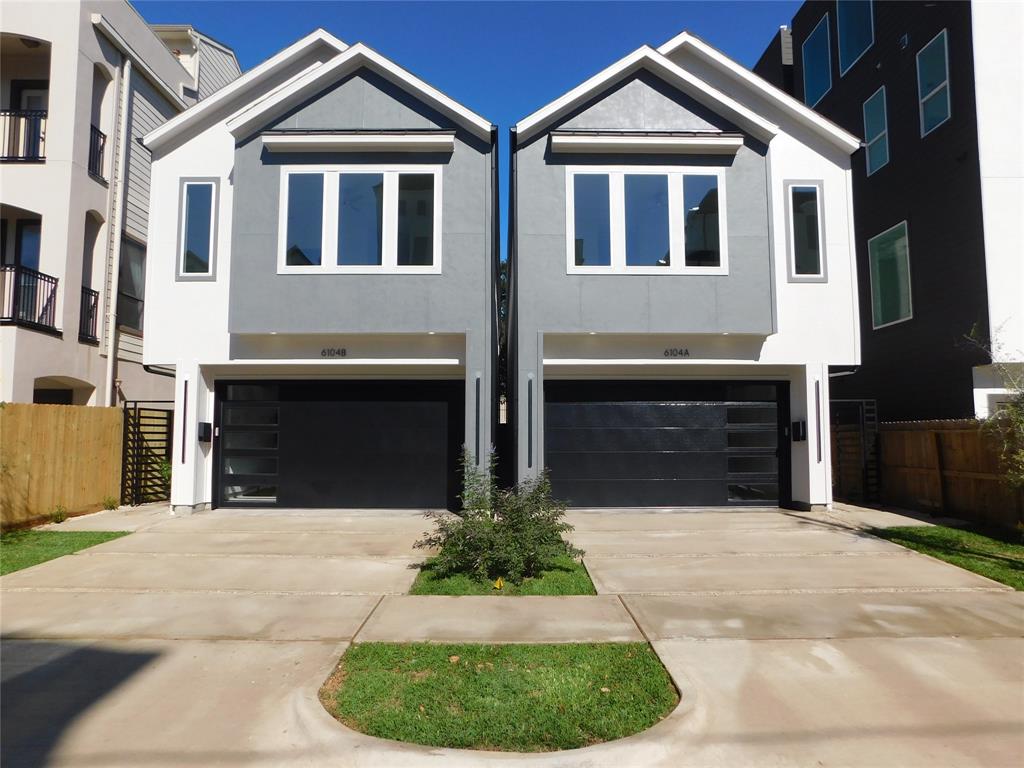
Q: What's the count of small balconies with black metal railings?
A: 4